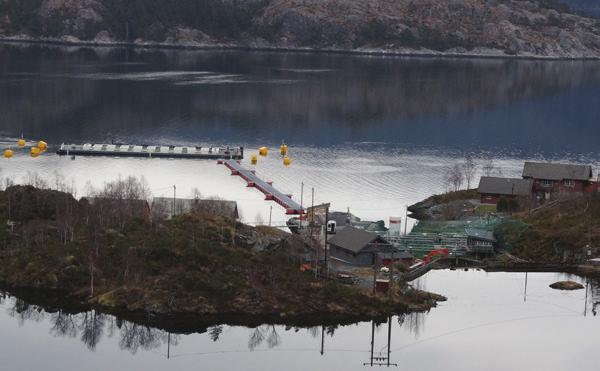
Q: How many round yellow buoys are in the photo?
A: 8